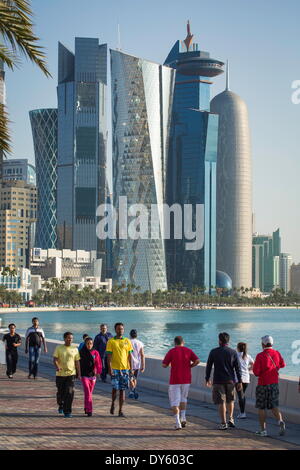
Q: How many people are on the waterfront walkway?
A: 12